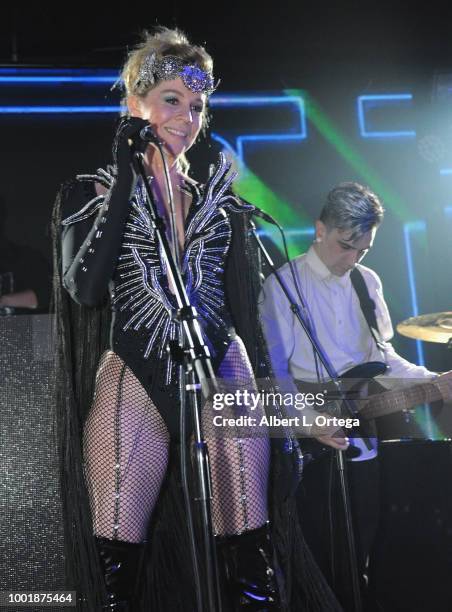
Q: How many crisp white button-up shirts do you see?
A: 1